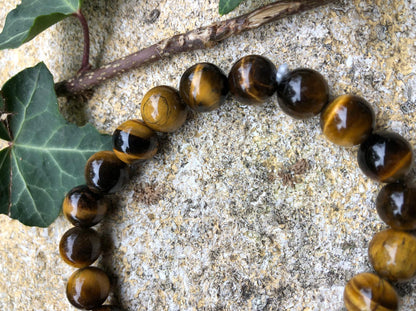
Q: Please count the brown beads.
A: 15